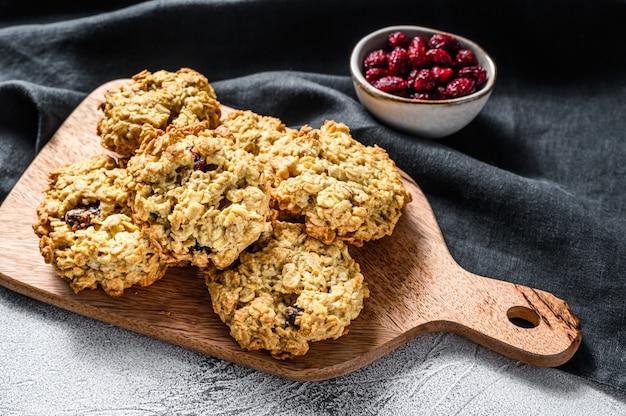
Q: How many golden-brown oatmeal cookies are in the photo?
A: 6